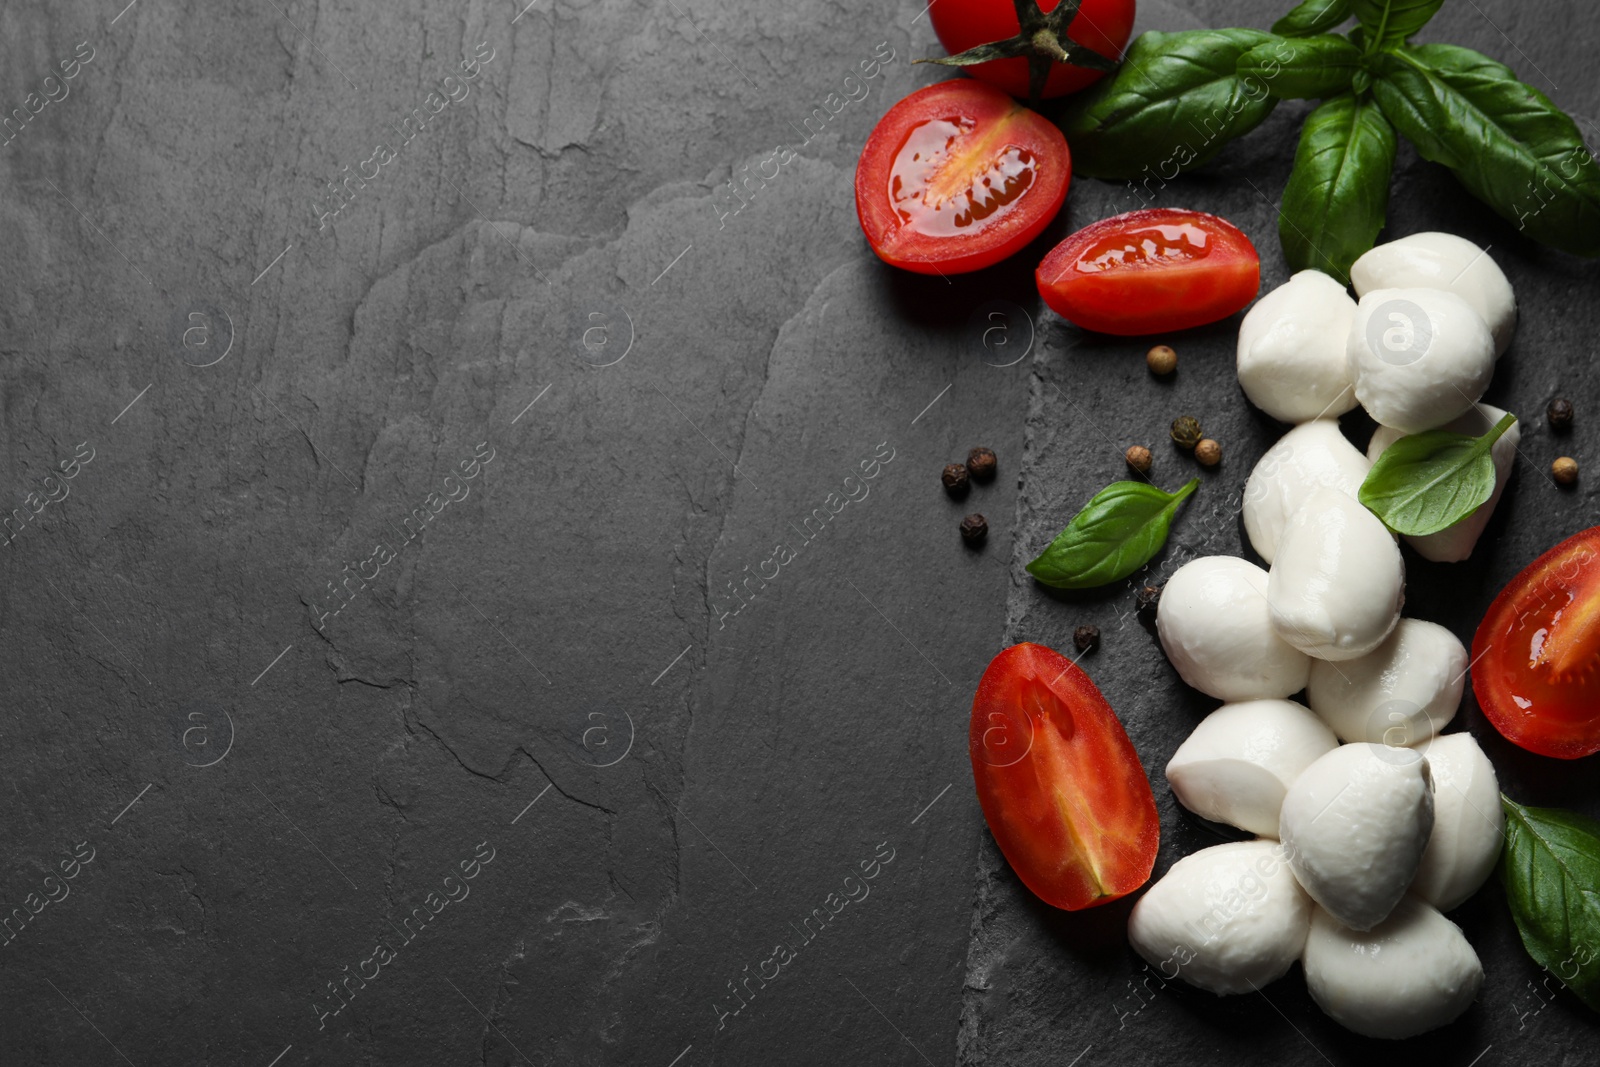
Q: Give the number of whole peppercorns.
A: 11